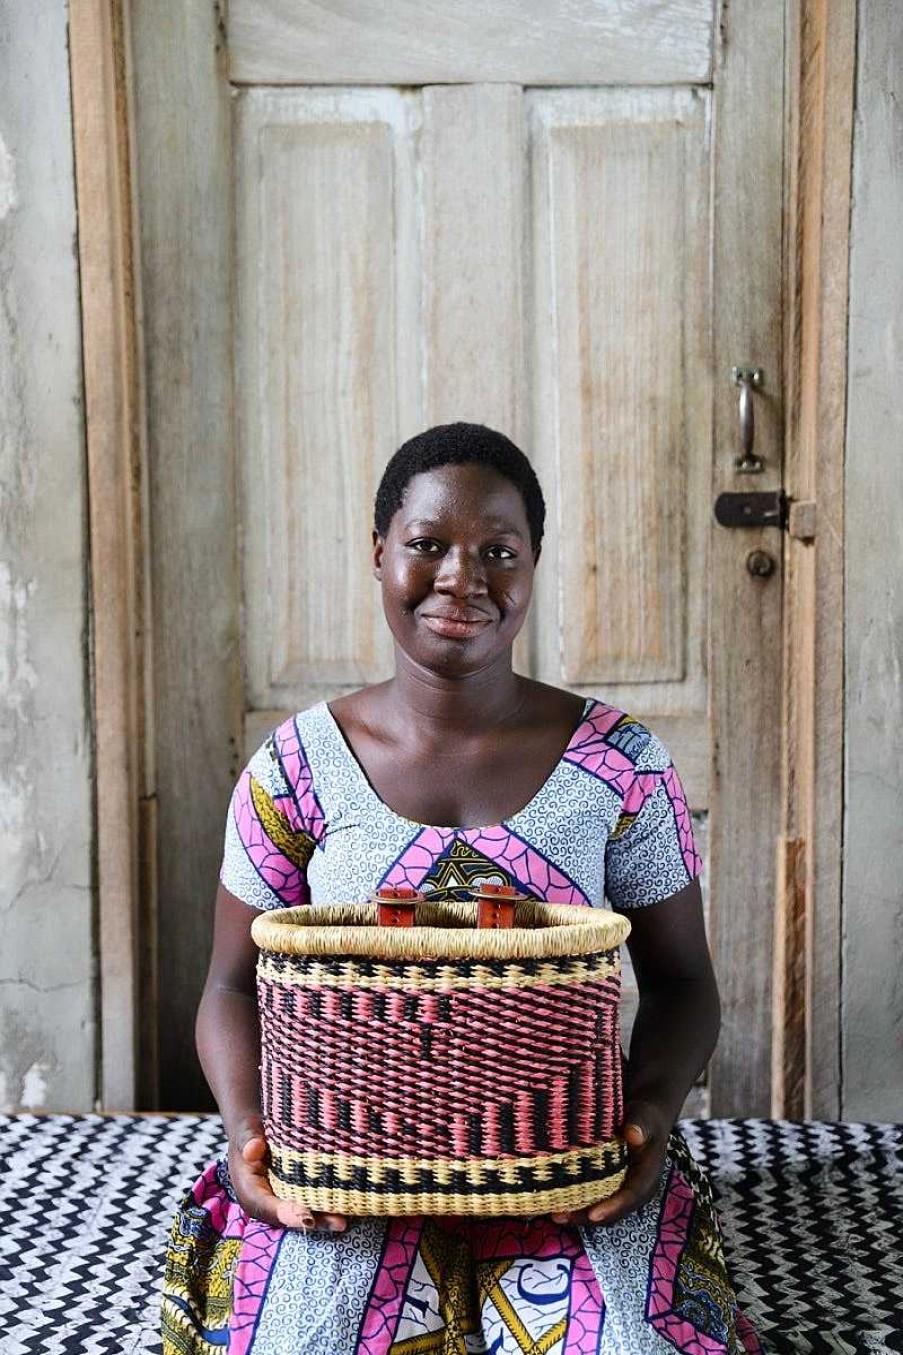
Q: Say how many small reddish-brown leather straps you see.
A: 2